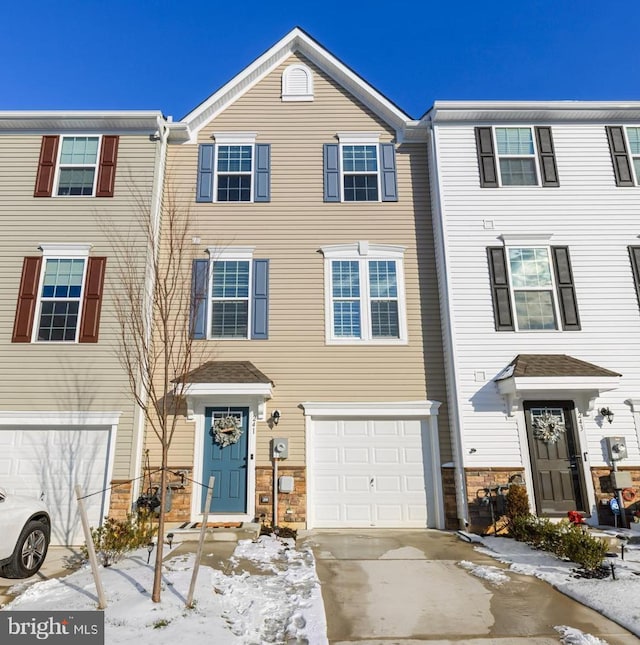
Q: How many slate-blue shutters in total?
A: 6